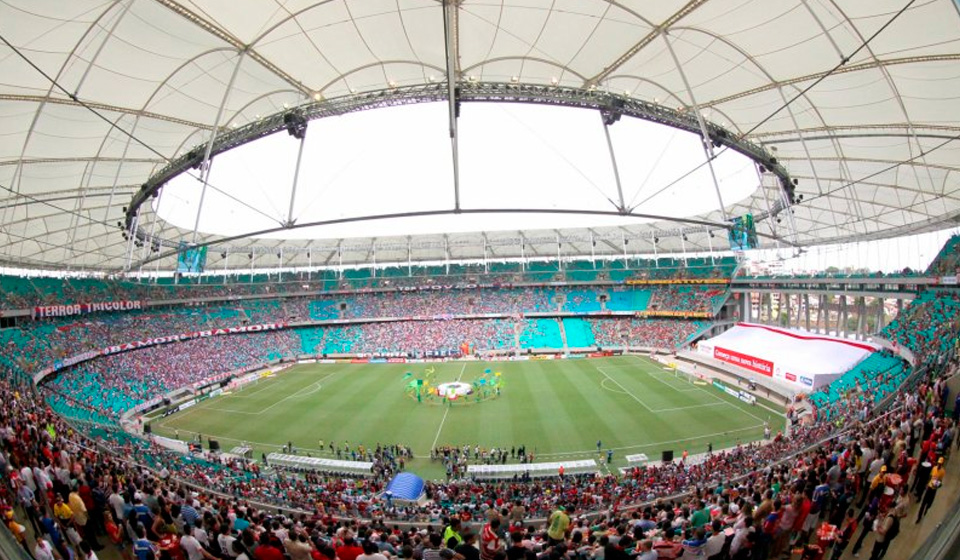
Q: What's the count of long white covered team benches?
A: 2